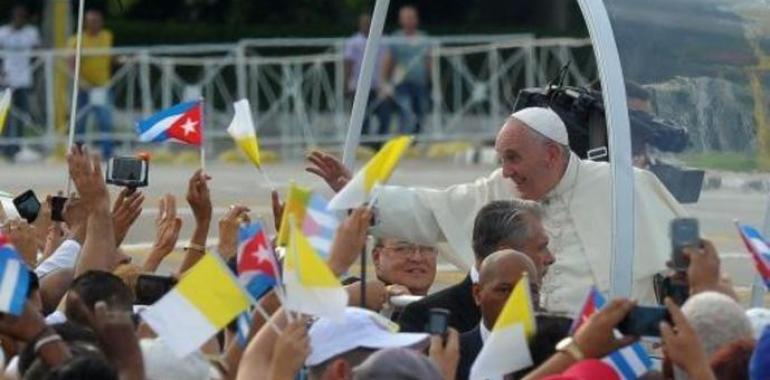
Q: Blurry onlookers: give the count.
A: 4